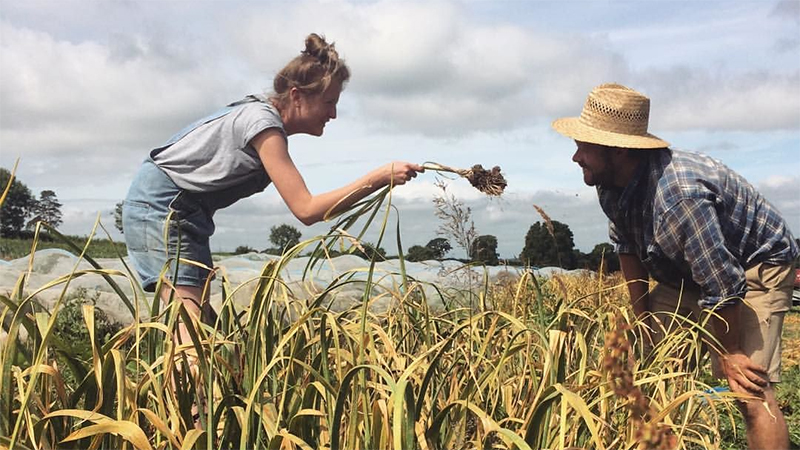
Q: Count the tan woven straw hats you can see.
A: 1